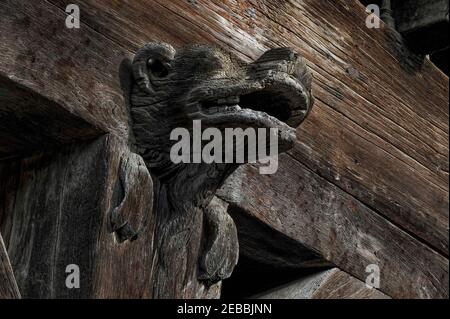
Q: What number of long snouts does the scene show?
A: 1